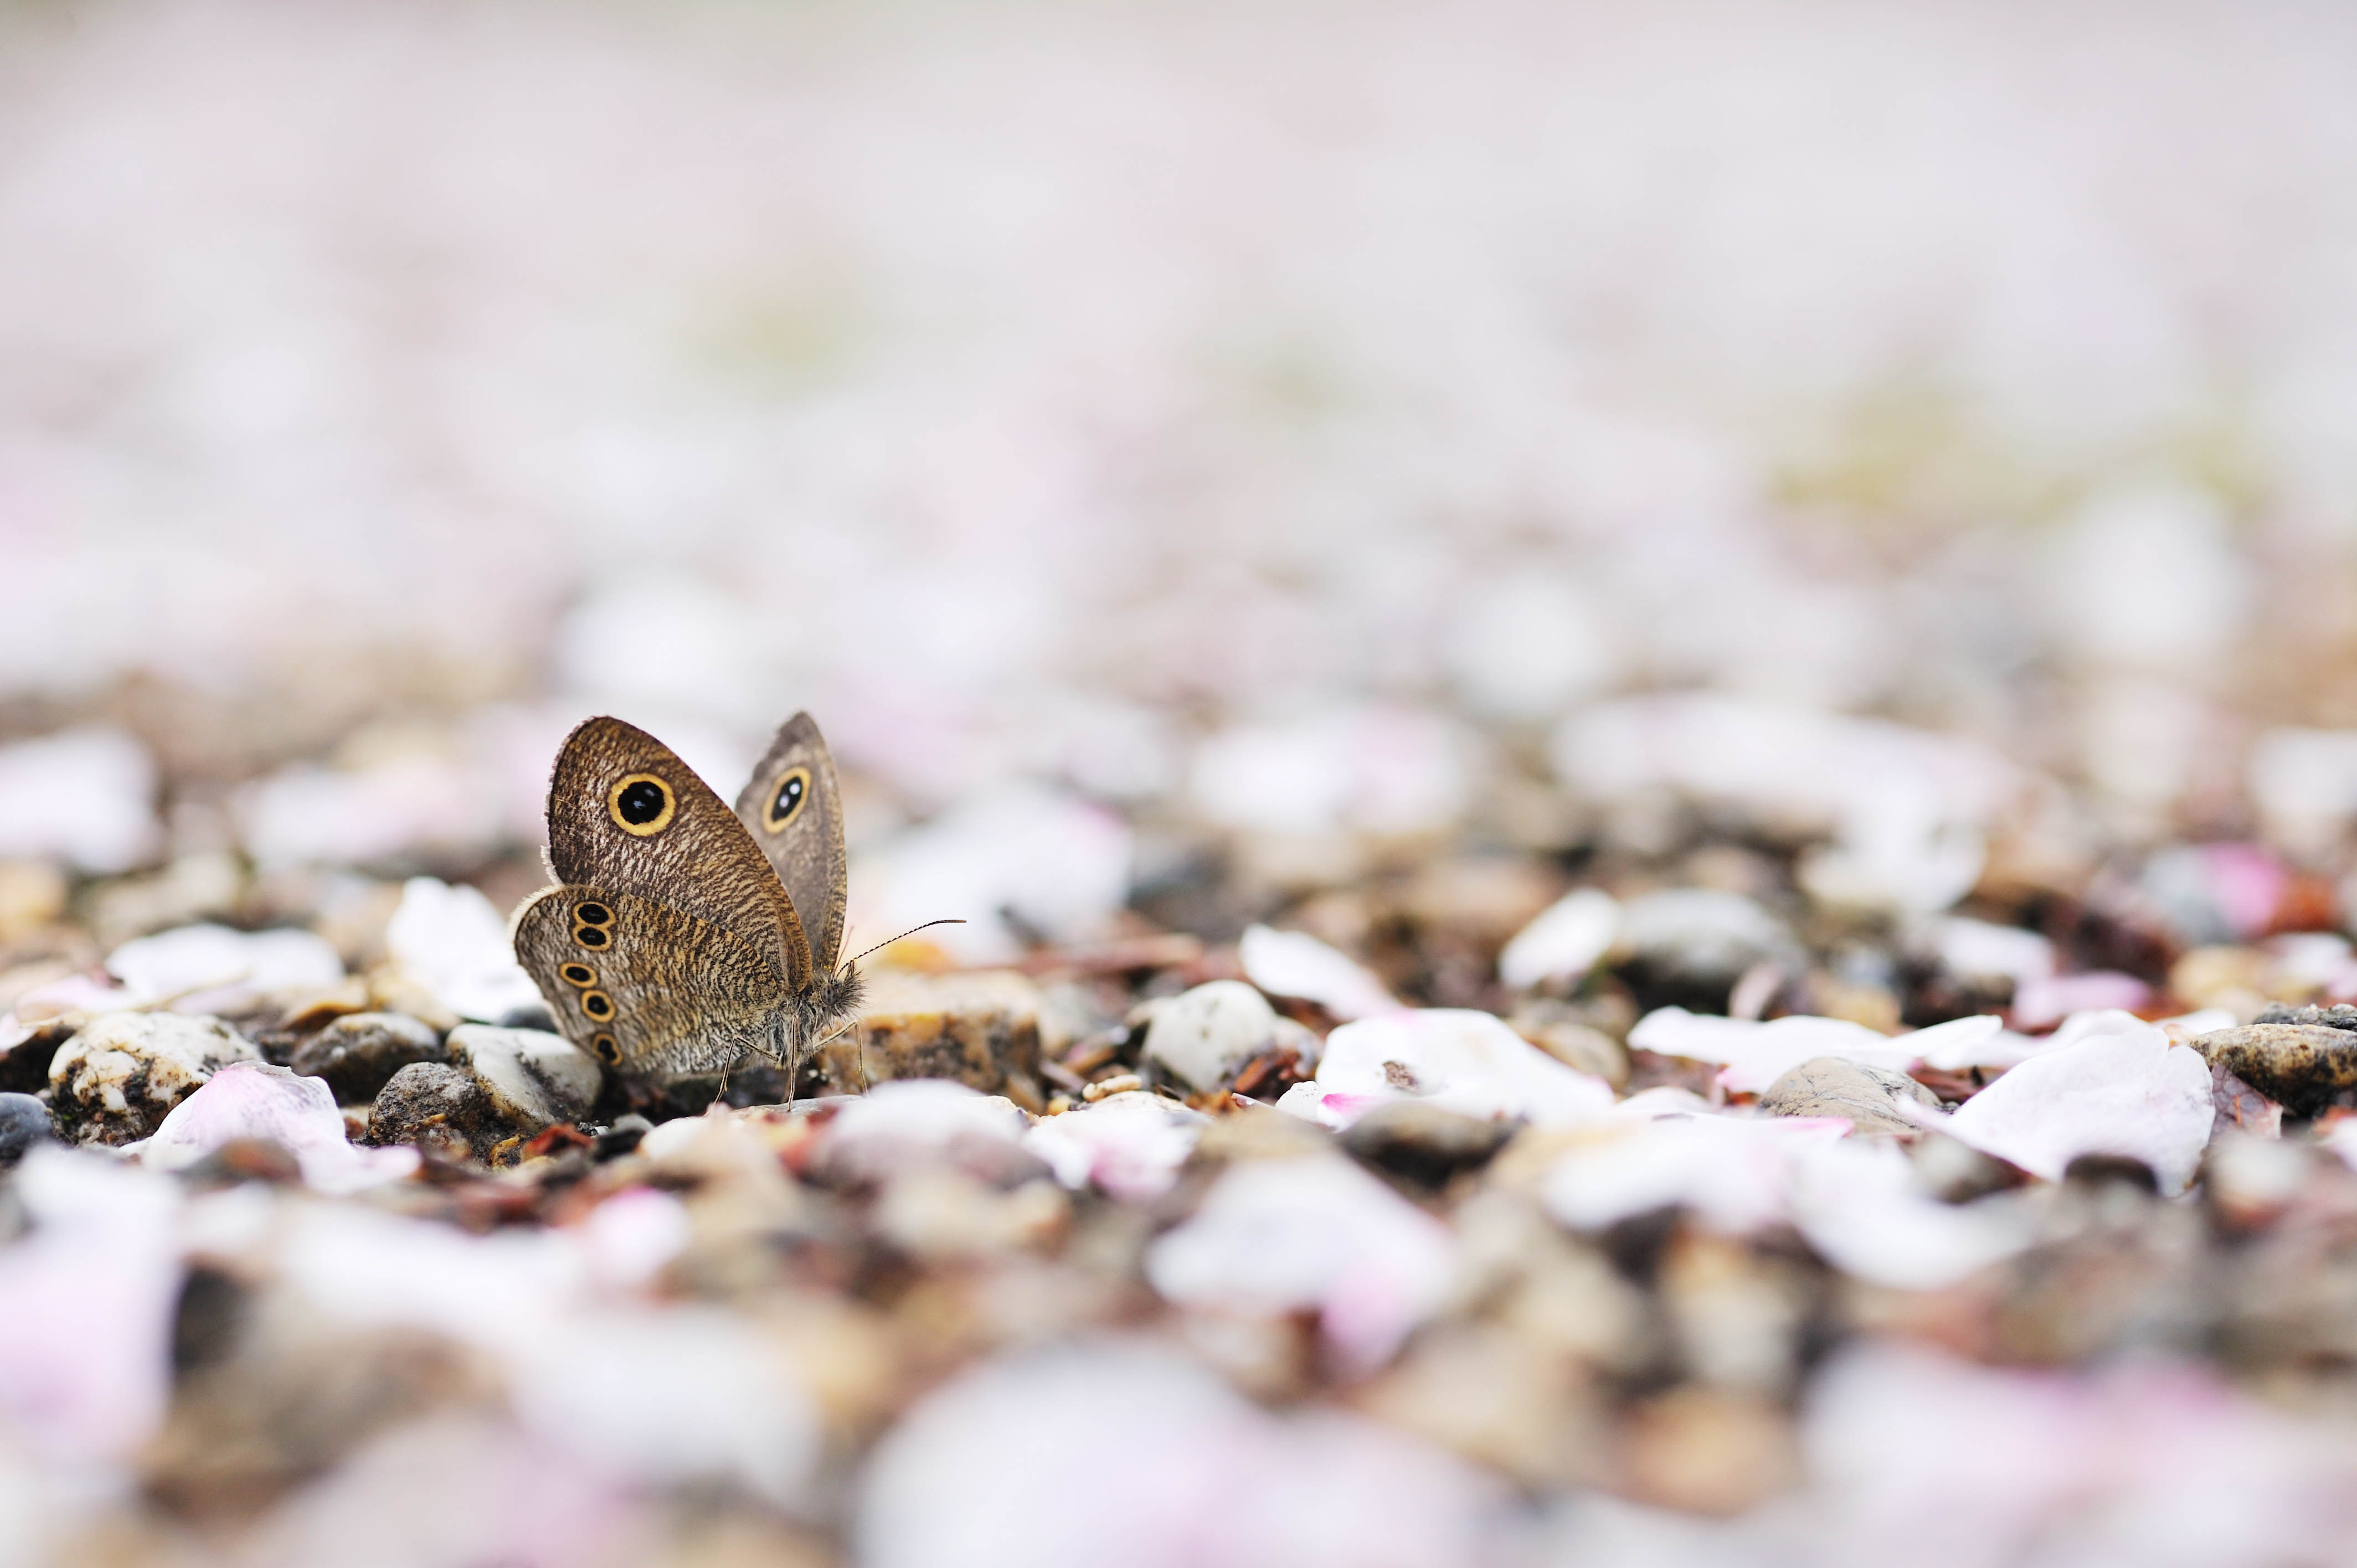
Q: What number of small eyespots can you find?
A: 5